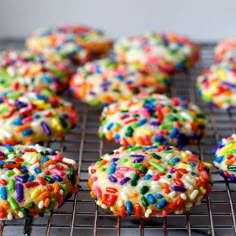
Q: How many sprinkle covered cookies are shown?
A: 11